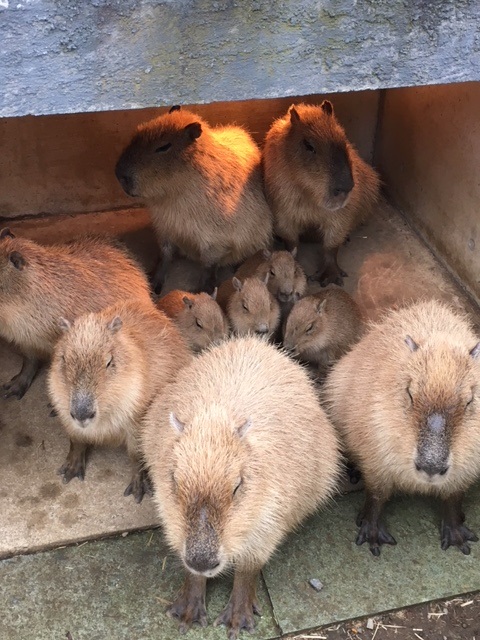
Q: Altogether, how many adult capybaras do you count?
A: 6